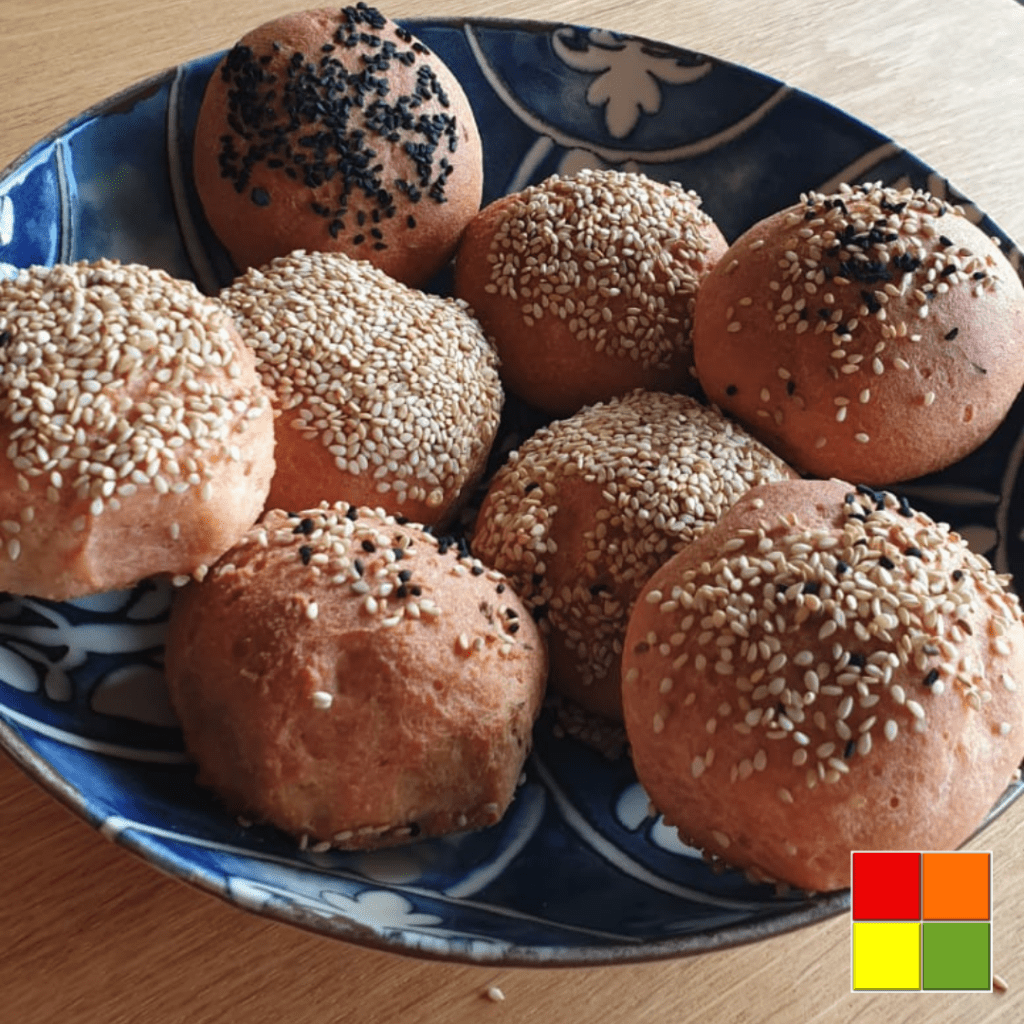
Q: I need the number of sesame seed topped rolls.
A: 8